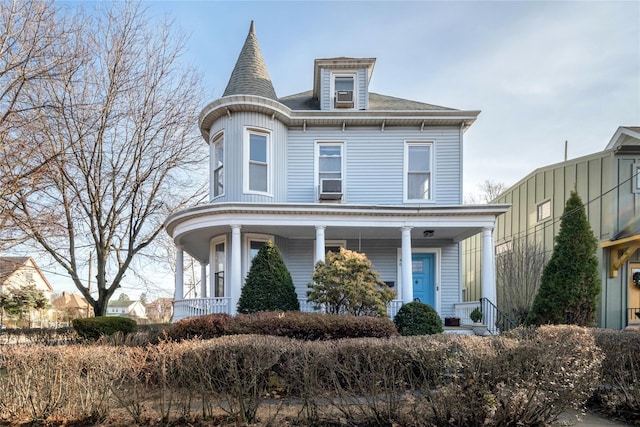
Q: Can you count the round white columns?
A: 6